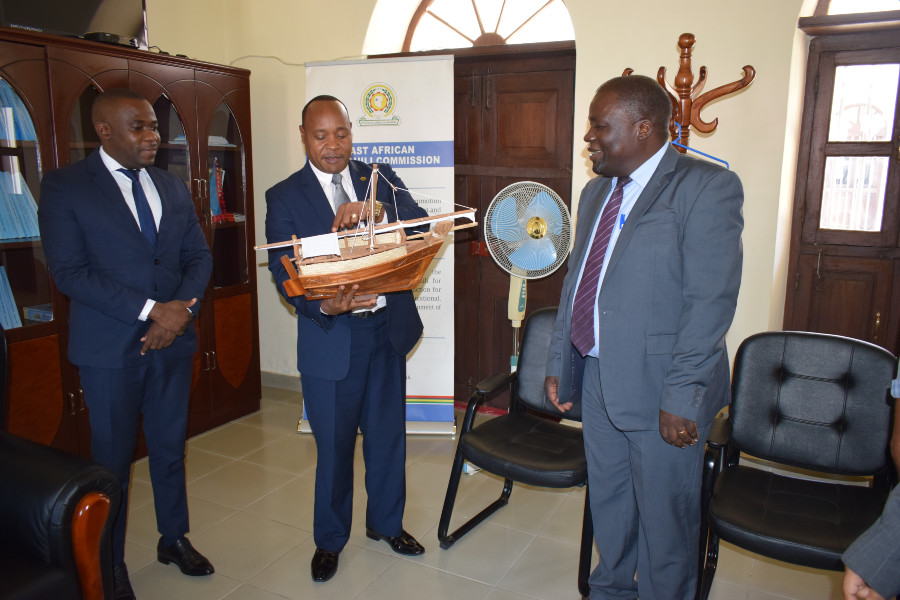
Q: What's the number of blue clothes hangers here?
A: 1